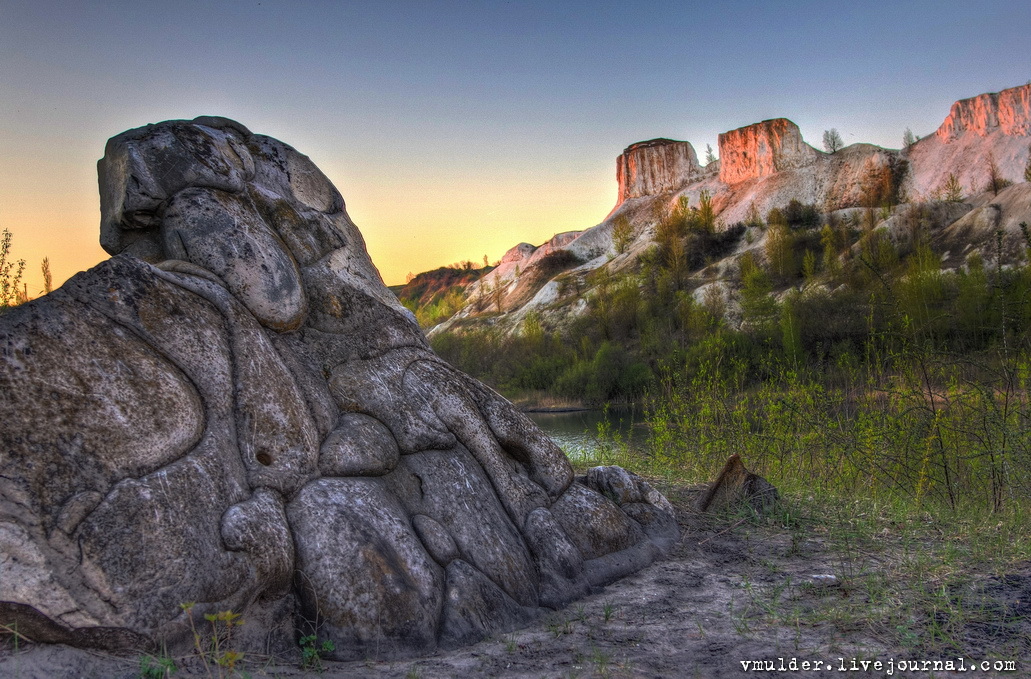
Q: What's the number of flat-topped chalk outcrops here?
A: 3